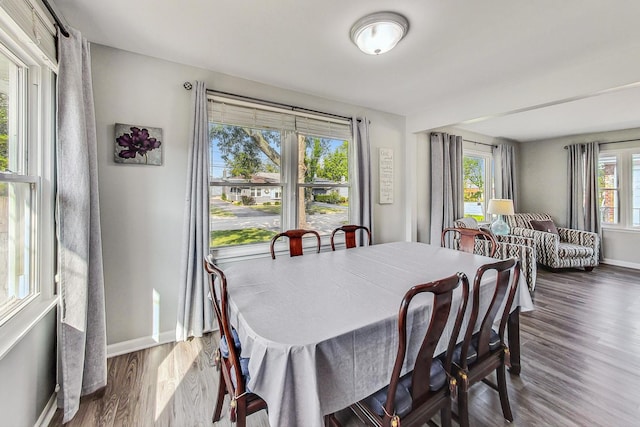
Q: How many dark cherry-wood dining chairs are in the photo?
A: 6